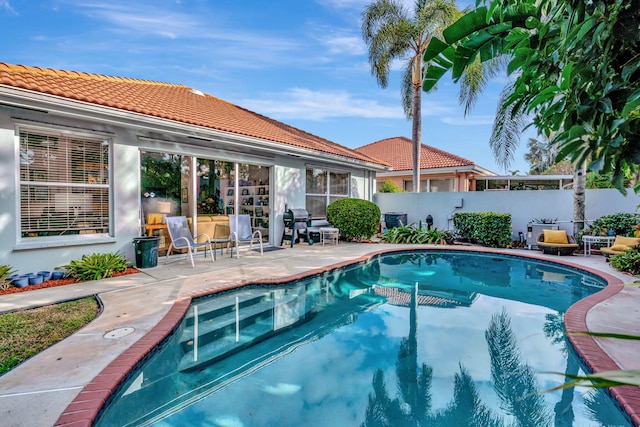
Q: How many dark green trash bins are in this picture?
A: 1